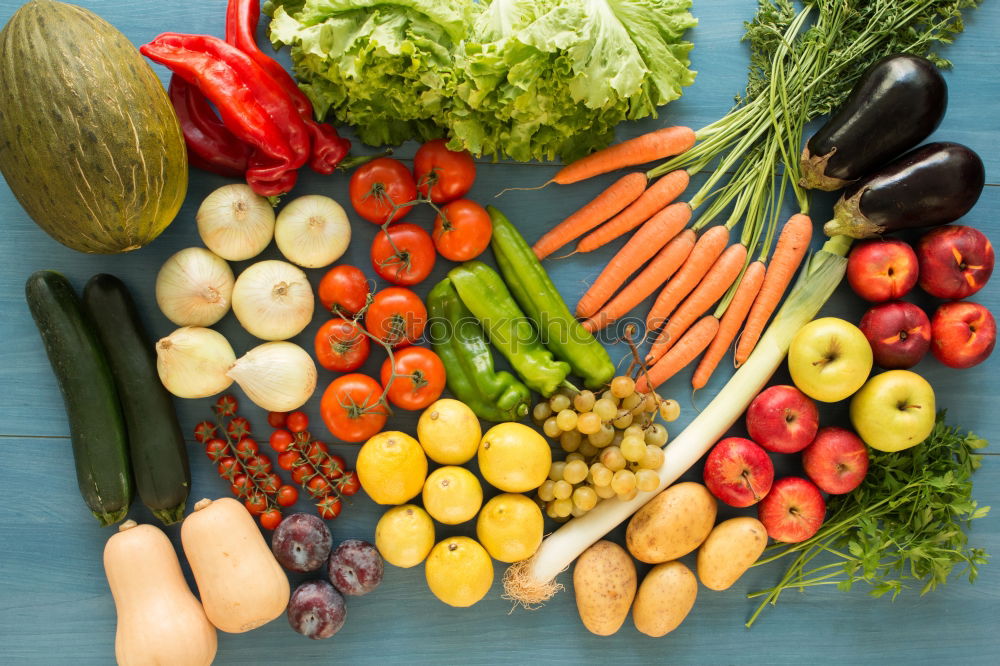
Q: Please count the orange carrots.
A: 10